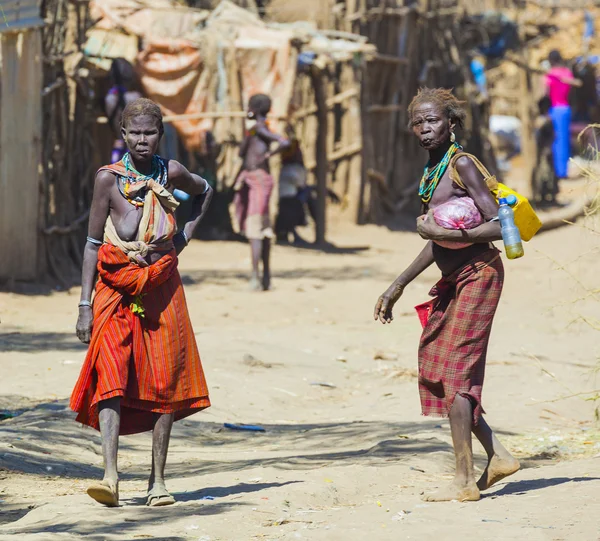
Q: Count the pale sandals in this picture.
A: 2